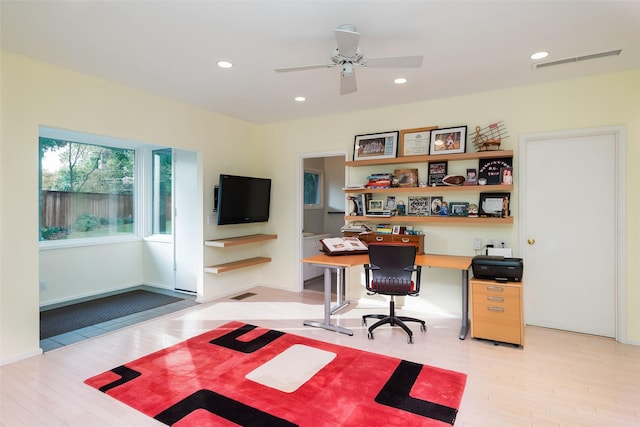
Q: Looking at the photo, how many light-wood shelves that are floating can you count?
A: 5